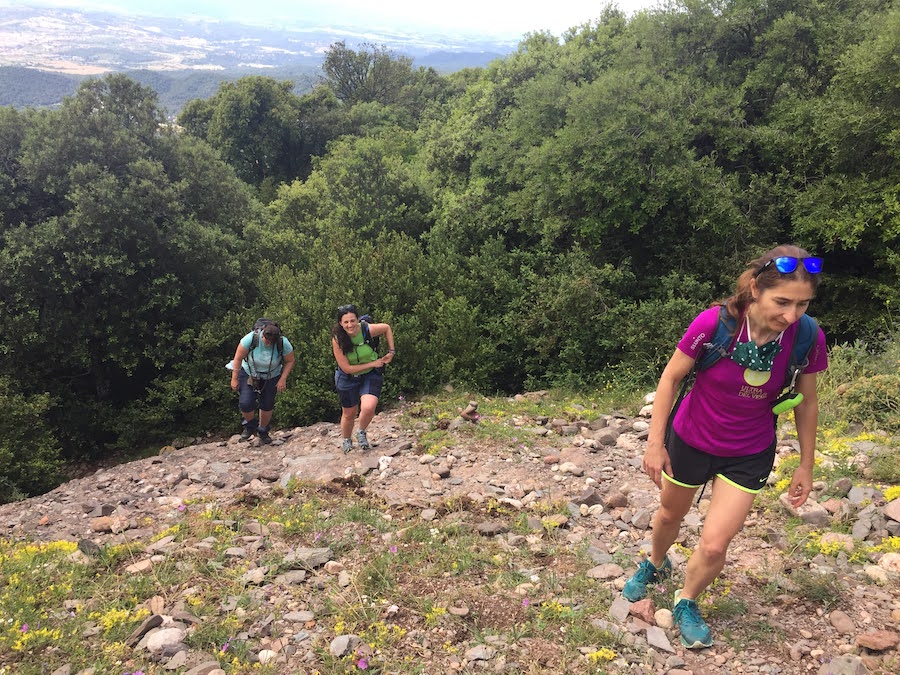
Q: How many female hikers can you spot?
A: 3